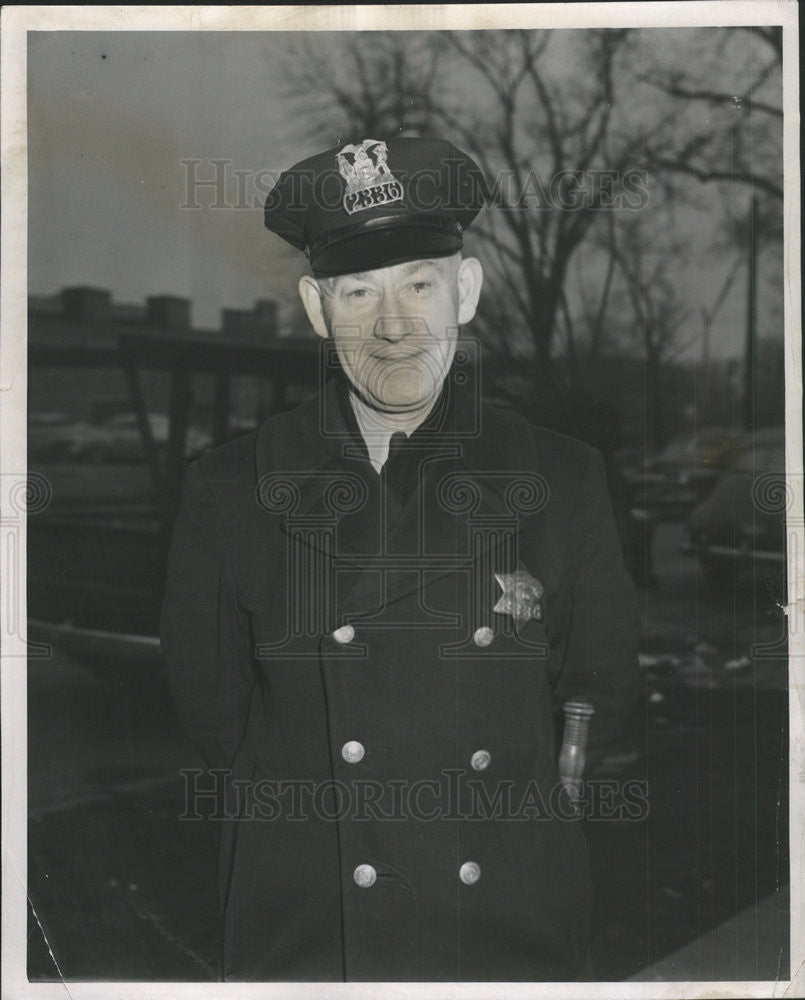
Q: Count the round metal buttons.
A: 6